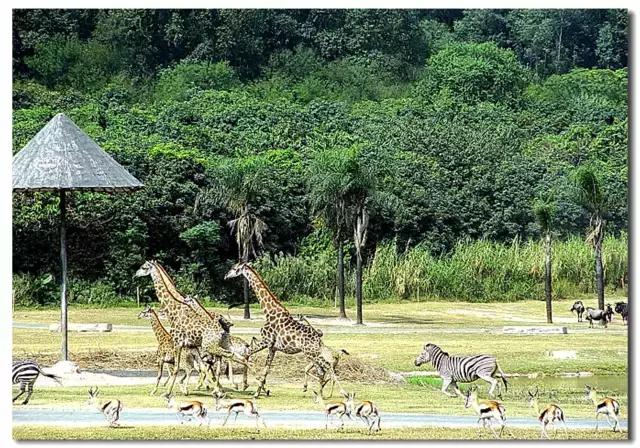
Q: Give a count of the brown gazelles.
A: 8